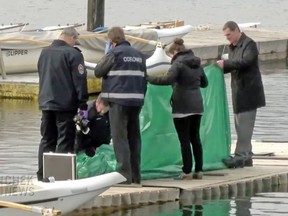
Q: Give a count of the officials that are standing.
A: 4